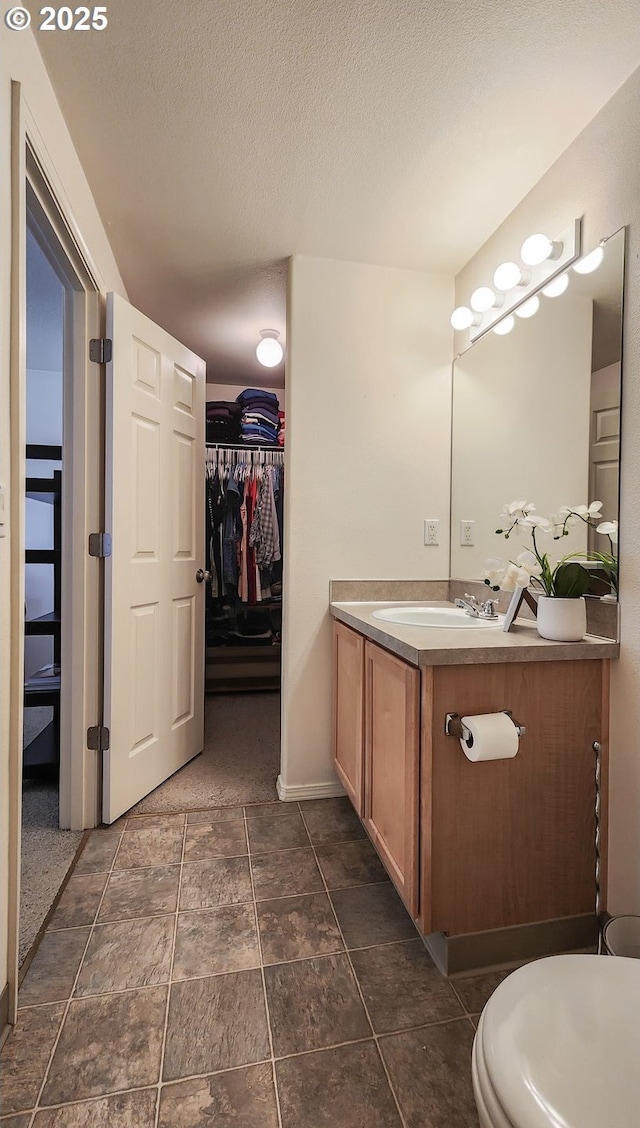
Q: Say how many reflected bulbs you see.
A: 4